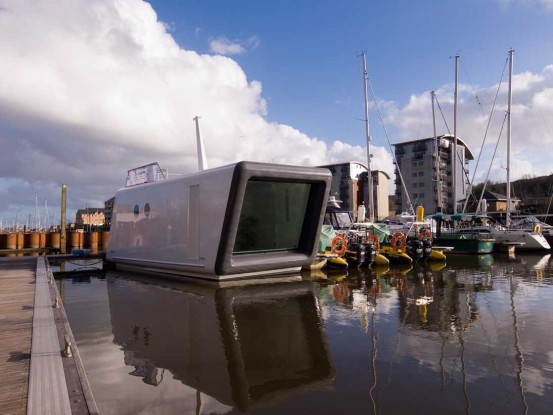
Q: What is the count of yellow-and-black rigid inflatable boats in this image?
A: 2